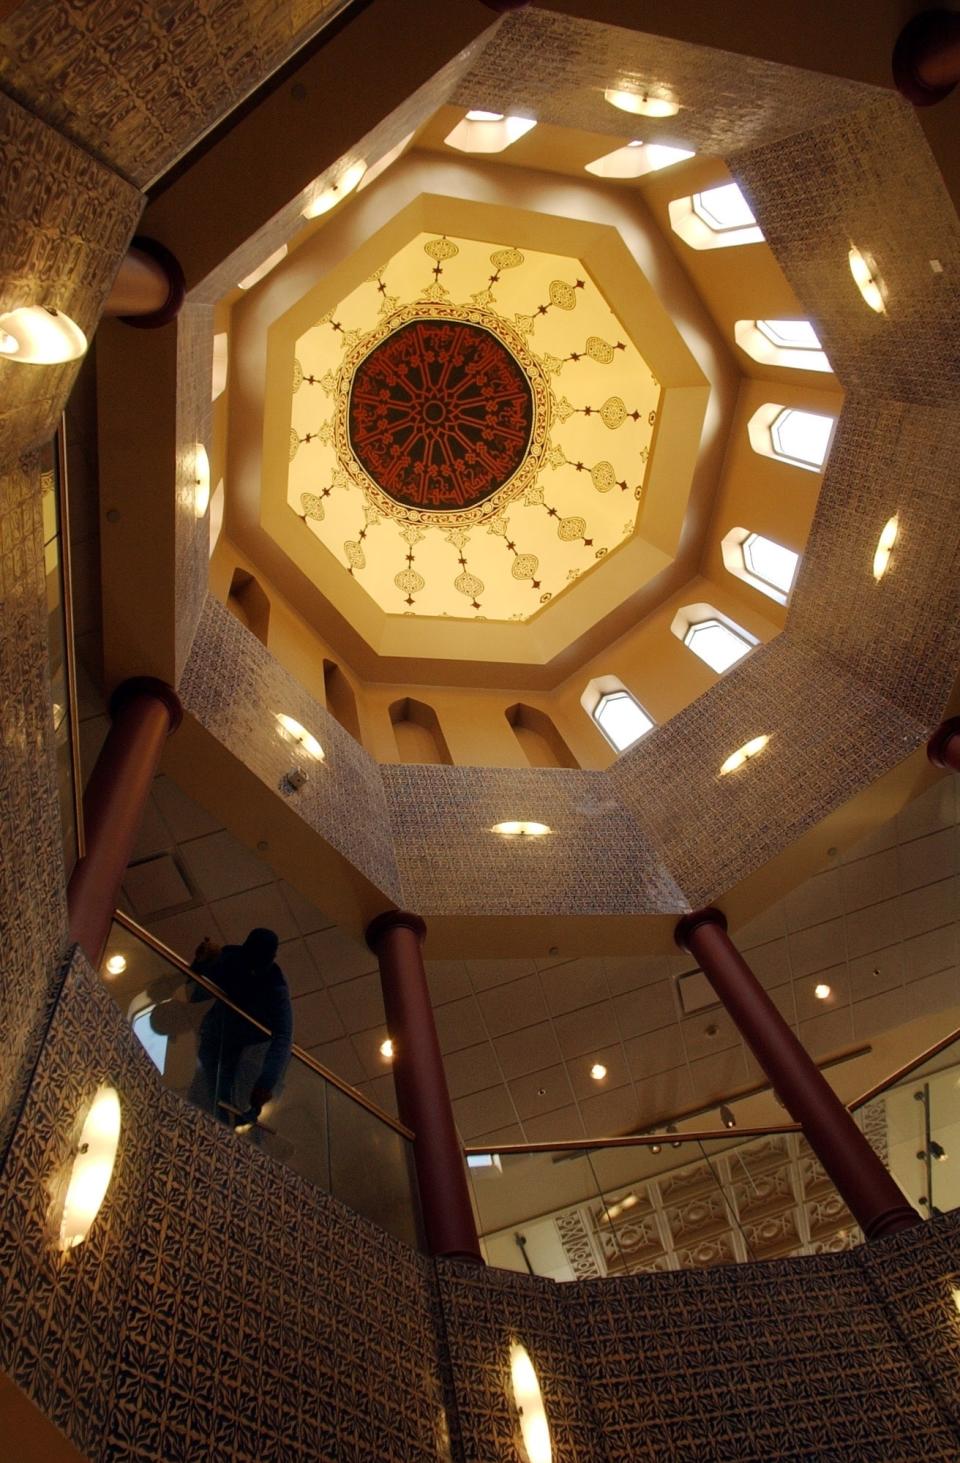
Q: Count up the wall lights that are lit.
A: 12